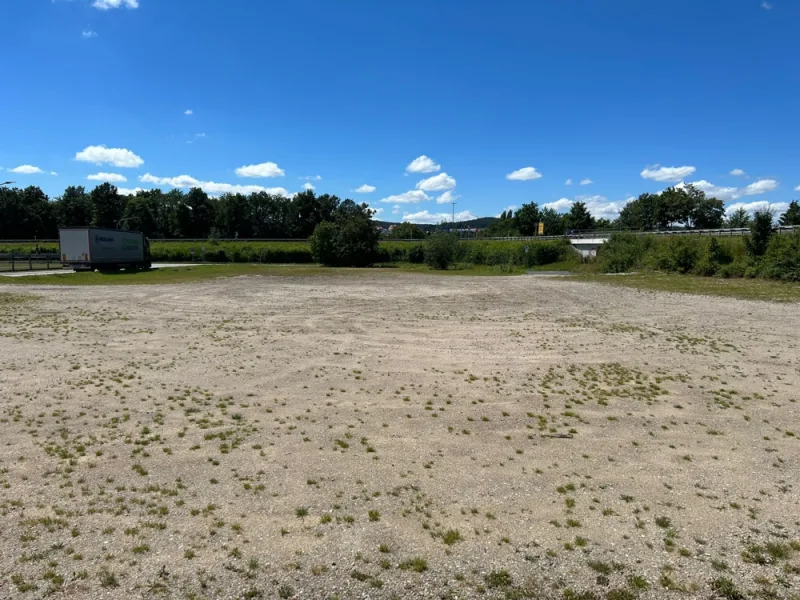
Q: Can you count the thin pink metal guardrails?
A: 0